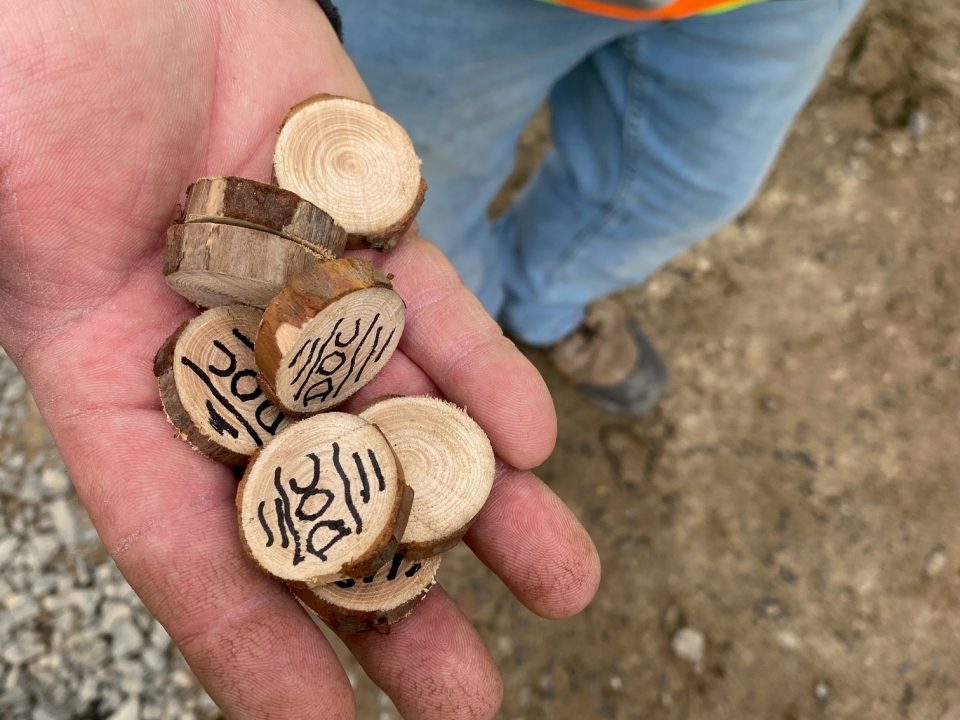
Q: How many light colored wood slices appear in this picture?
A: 8